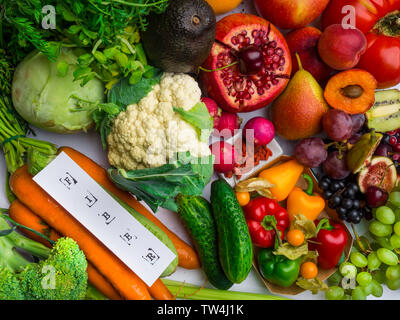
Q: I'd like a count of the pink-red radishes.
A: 4